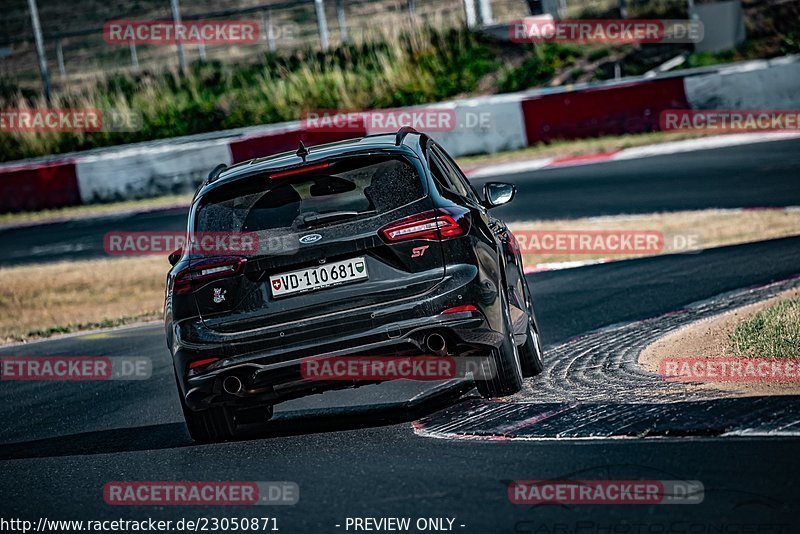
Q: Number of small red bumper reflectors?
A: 2